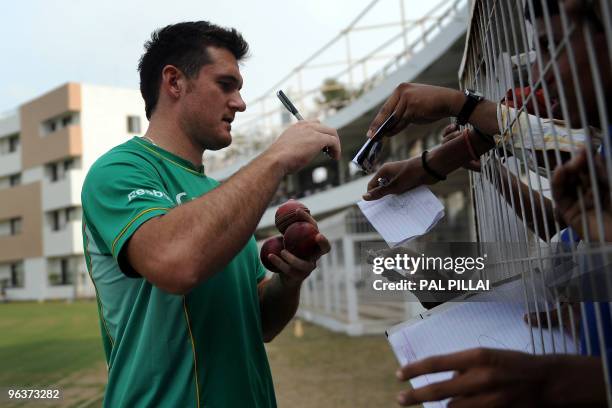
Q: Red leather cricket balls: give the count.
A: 3